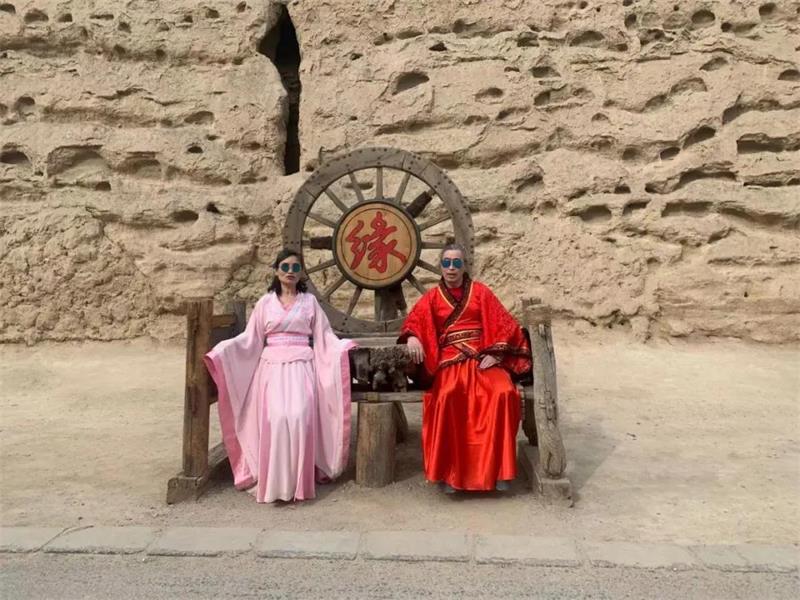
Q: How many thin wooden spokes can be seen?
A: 12